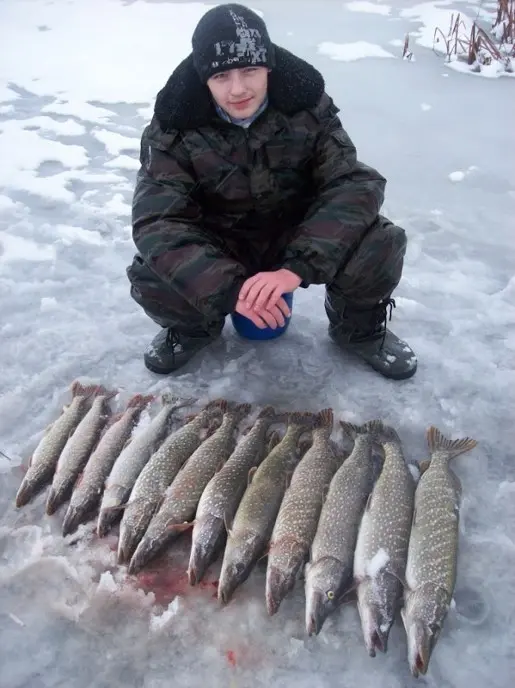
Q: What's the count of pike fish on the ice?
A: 12